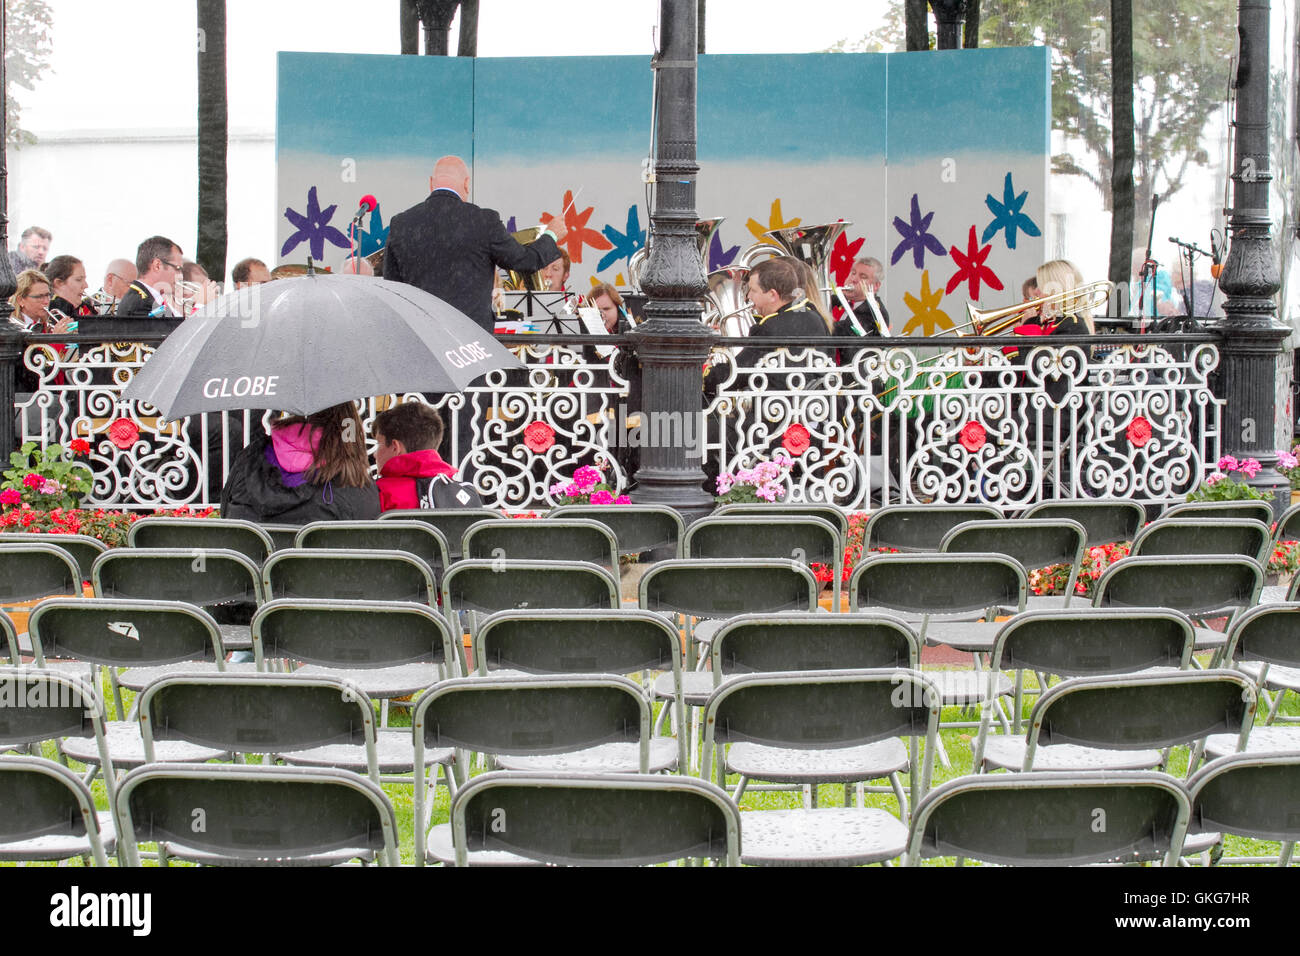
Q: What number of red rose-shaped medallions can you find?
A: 5